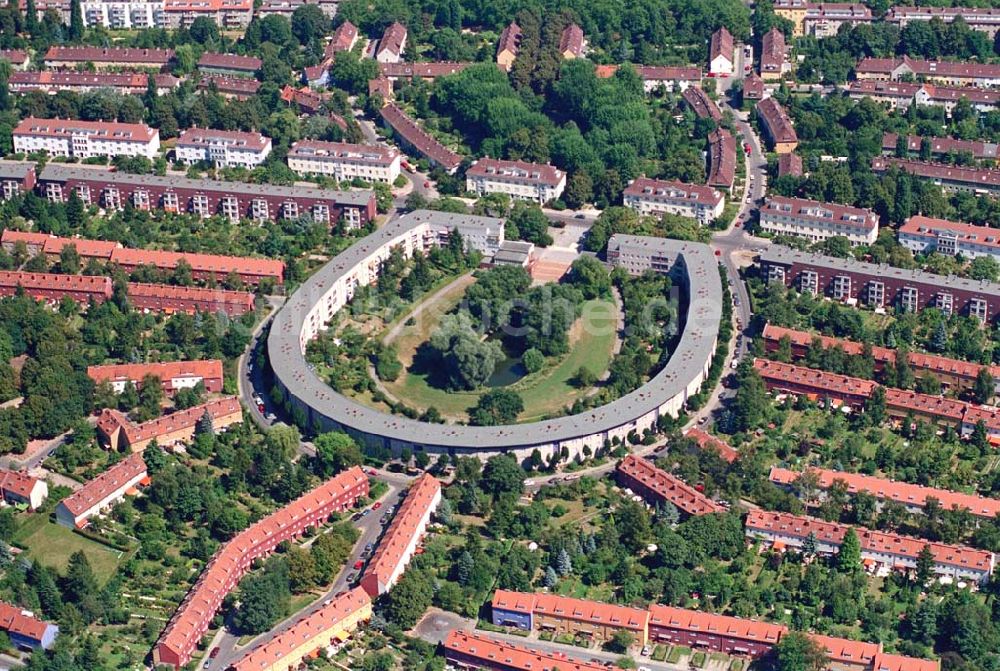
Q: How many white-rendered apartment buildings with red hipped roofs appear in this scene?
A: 7